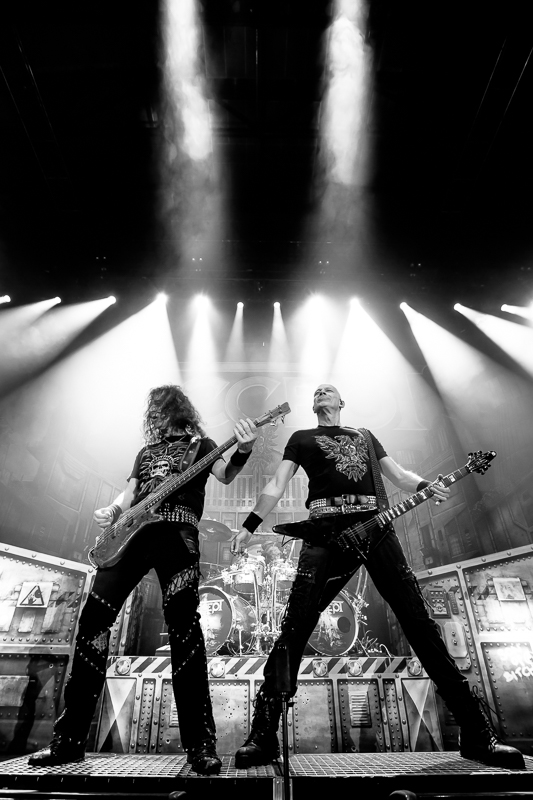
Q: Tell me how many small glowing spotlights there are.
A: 12